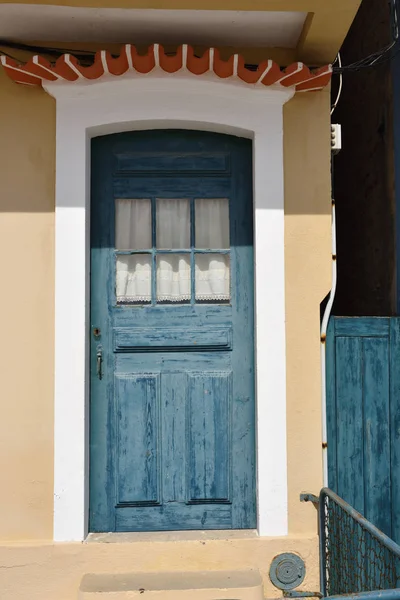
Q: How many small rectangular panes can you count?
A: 6